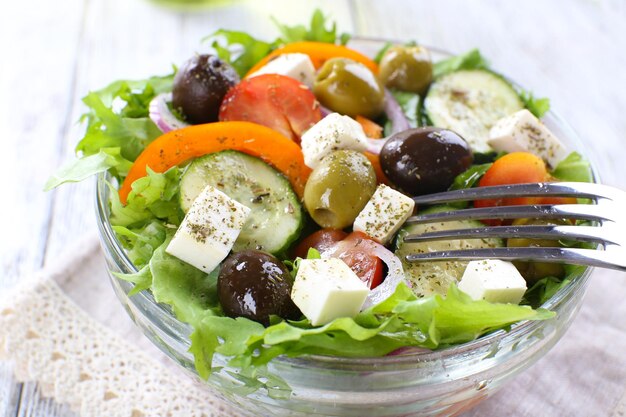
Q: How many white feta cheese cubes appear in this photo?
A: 7